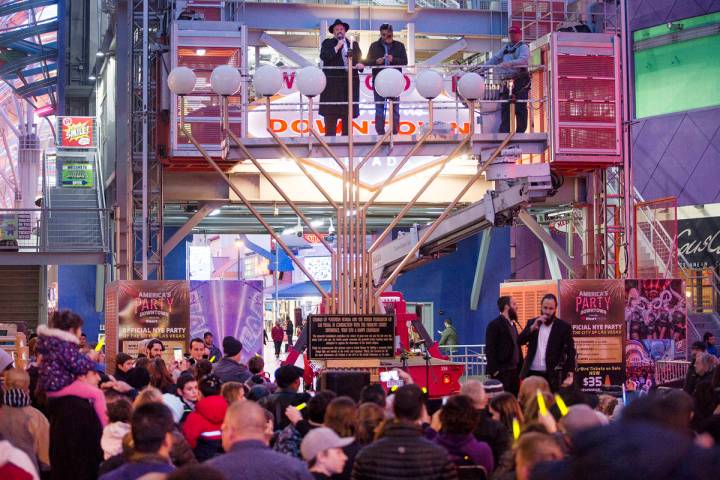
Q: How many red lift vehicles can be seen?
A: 1